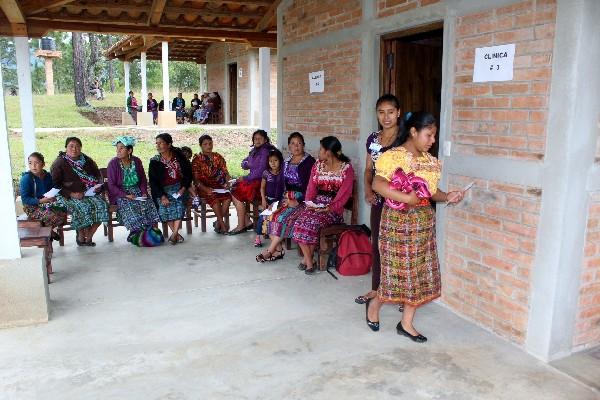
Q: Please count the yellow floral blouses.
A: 1